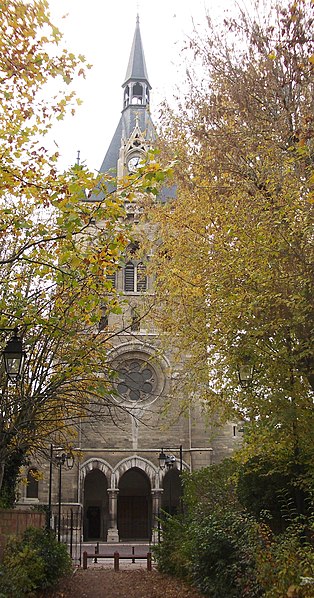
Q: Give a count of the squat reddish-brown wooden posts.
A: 3